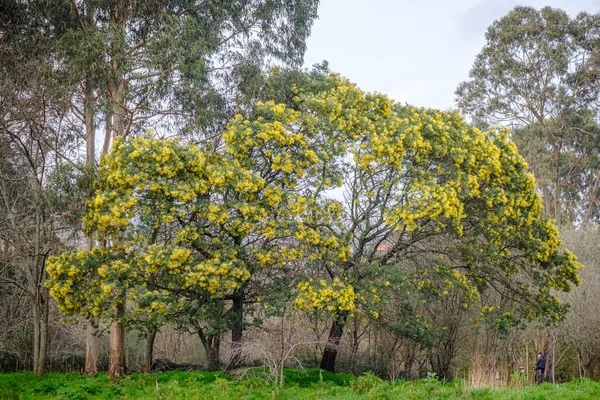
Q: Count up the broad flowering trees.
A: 2